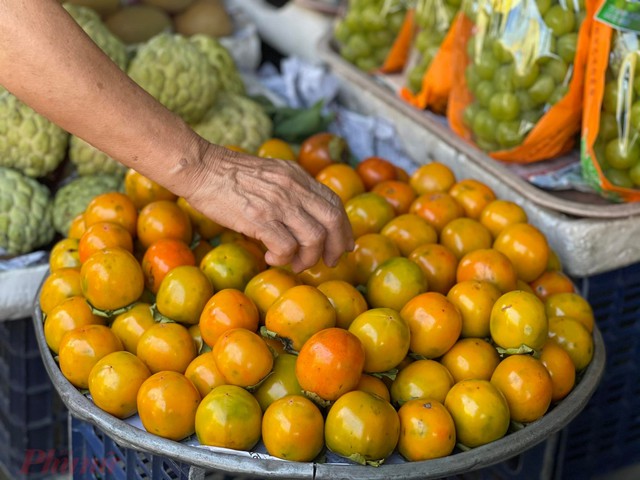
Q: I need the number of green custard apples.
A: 8